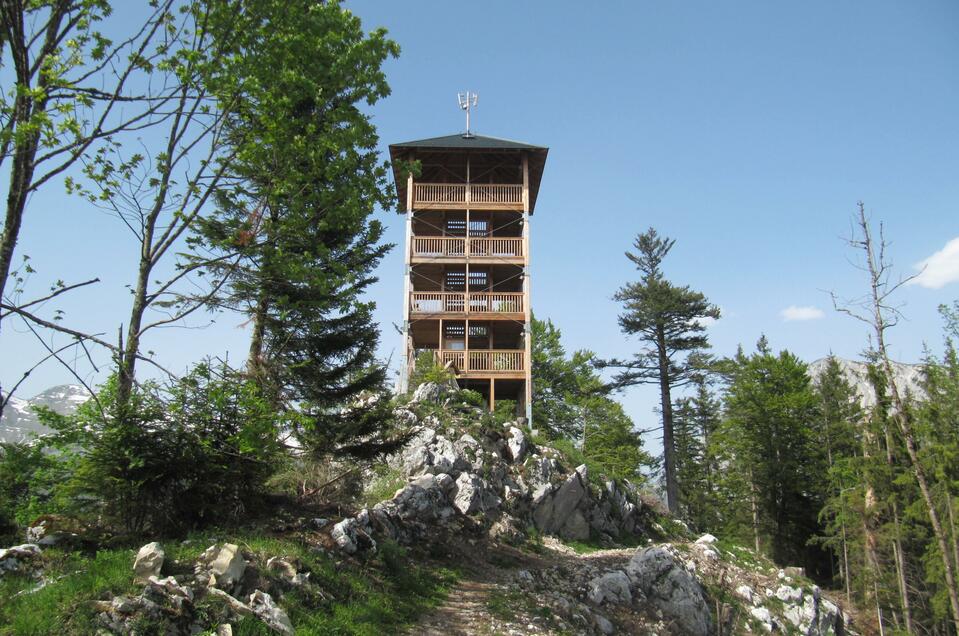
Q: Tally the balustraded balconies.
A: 4